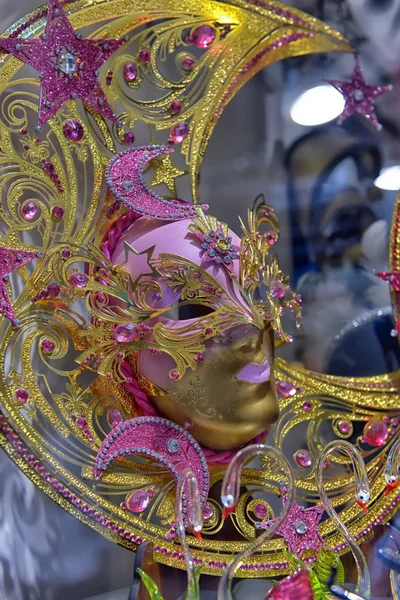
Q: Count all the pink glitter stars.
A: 5